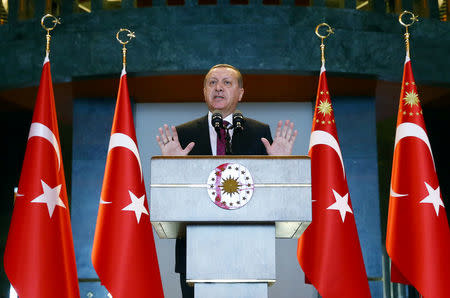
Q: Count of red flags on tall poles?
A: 4